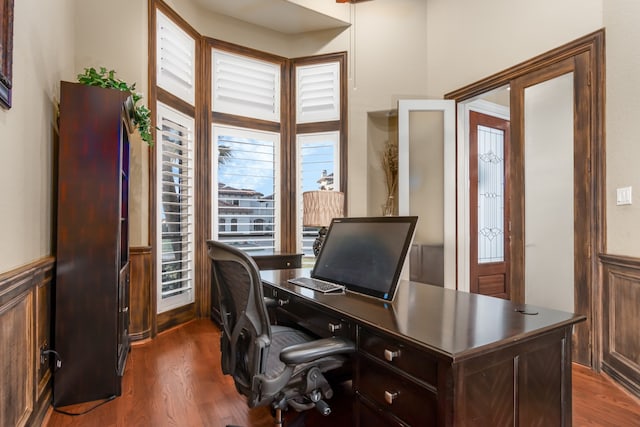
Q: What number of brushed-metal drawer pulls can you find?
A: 4